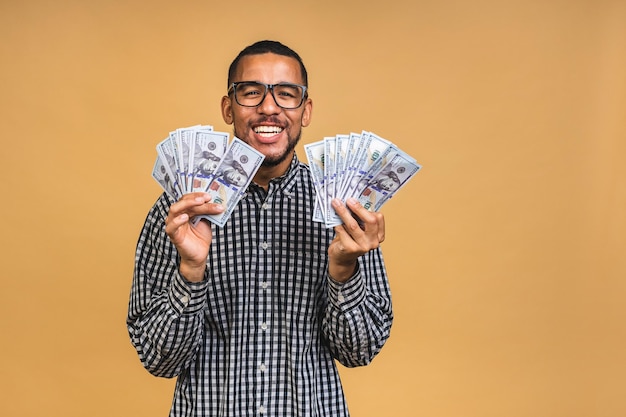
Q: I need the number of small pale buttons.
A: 8